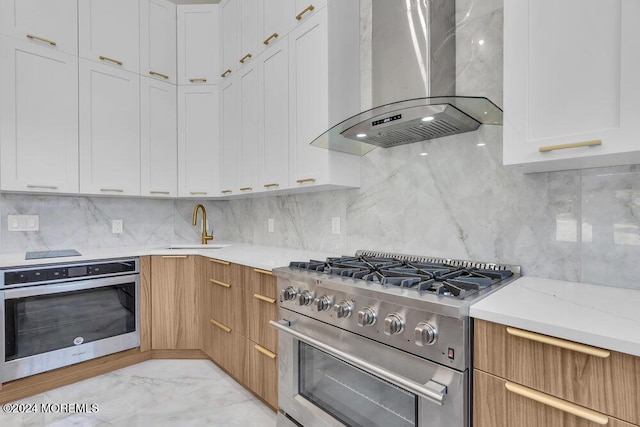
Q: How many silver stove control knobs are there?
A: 7